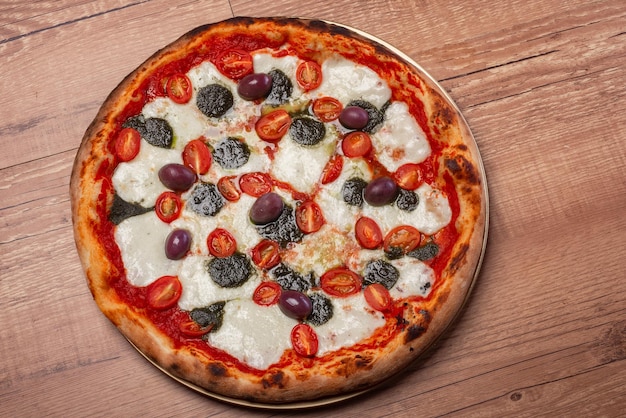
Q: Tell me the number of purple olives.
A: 7